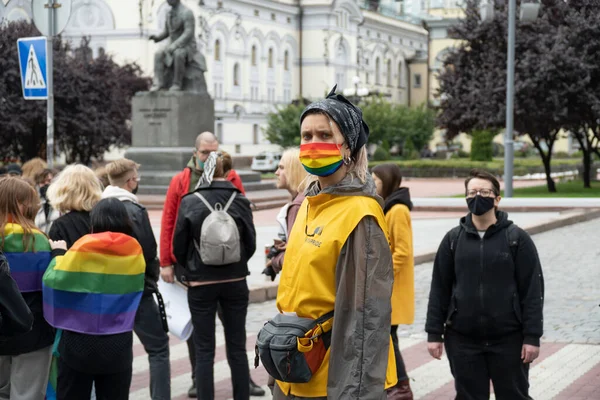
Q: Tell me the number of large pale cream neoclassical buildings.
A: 1